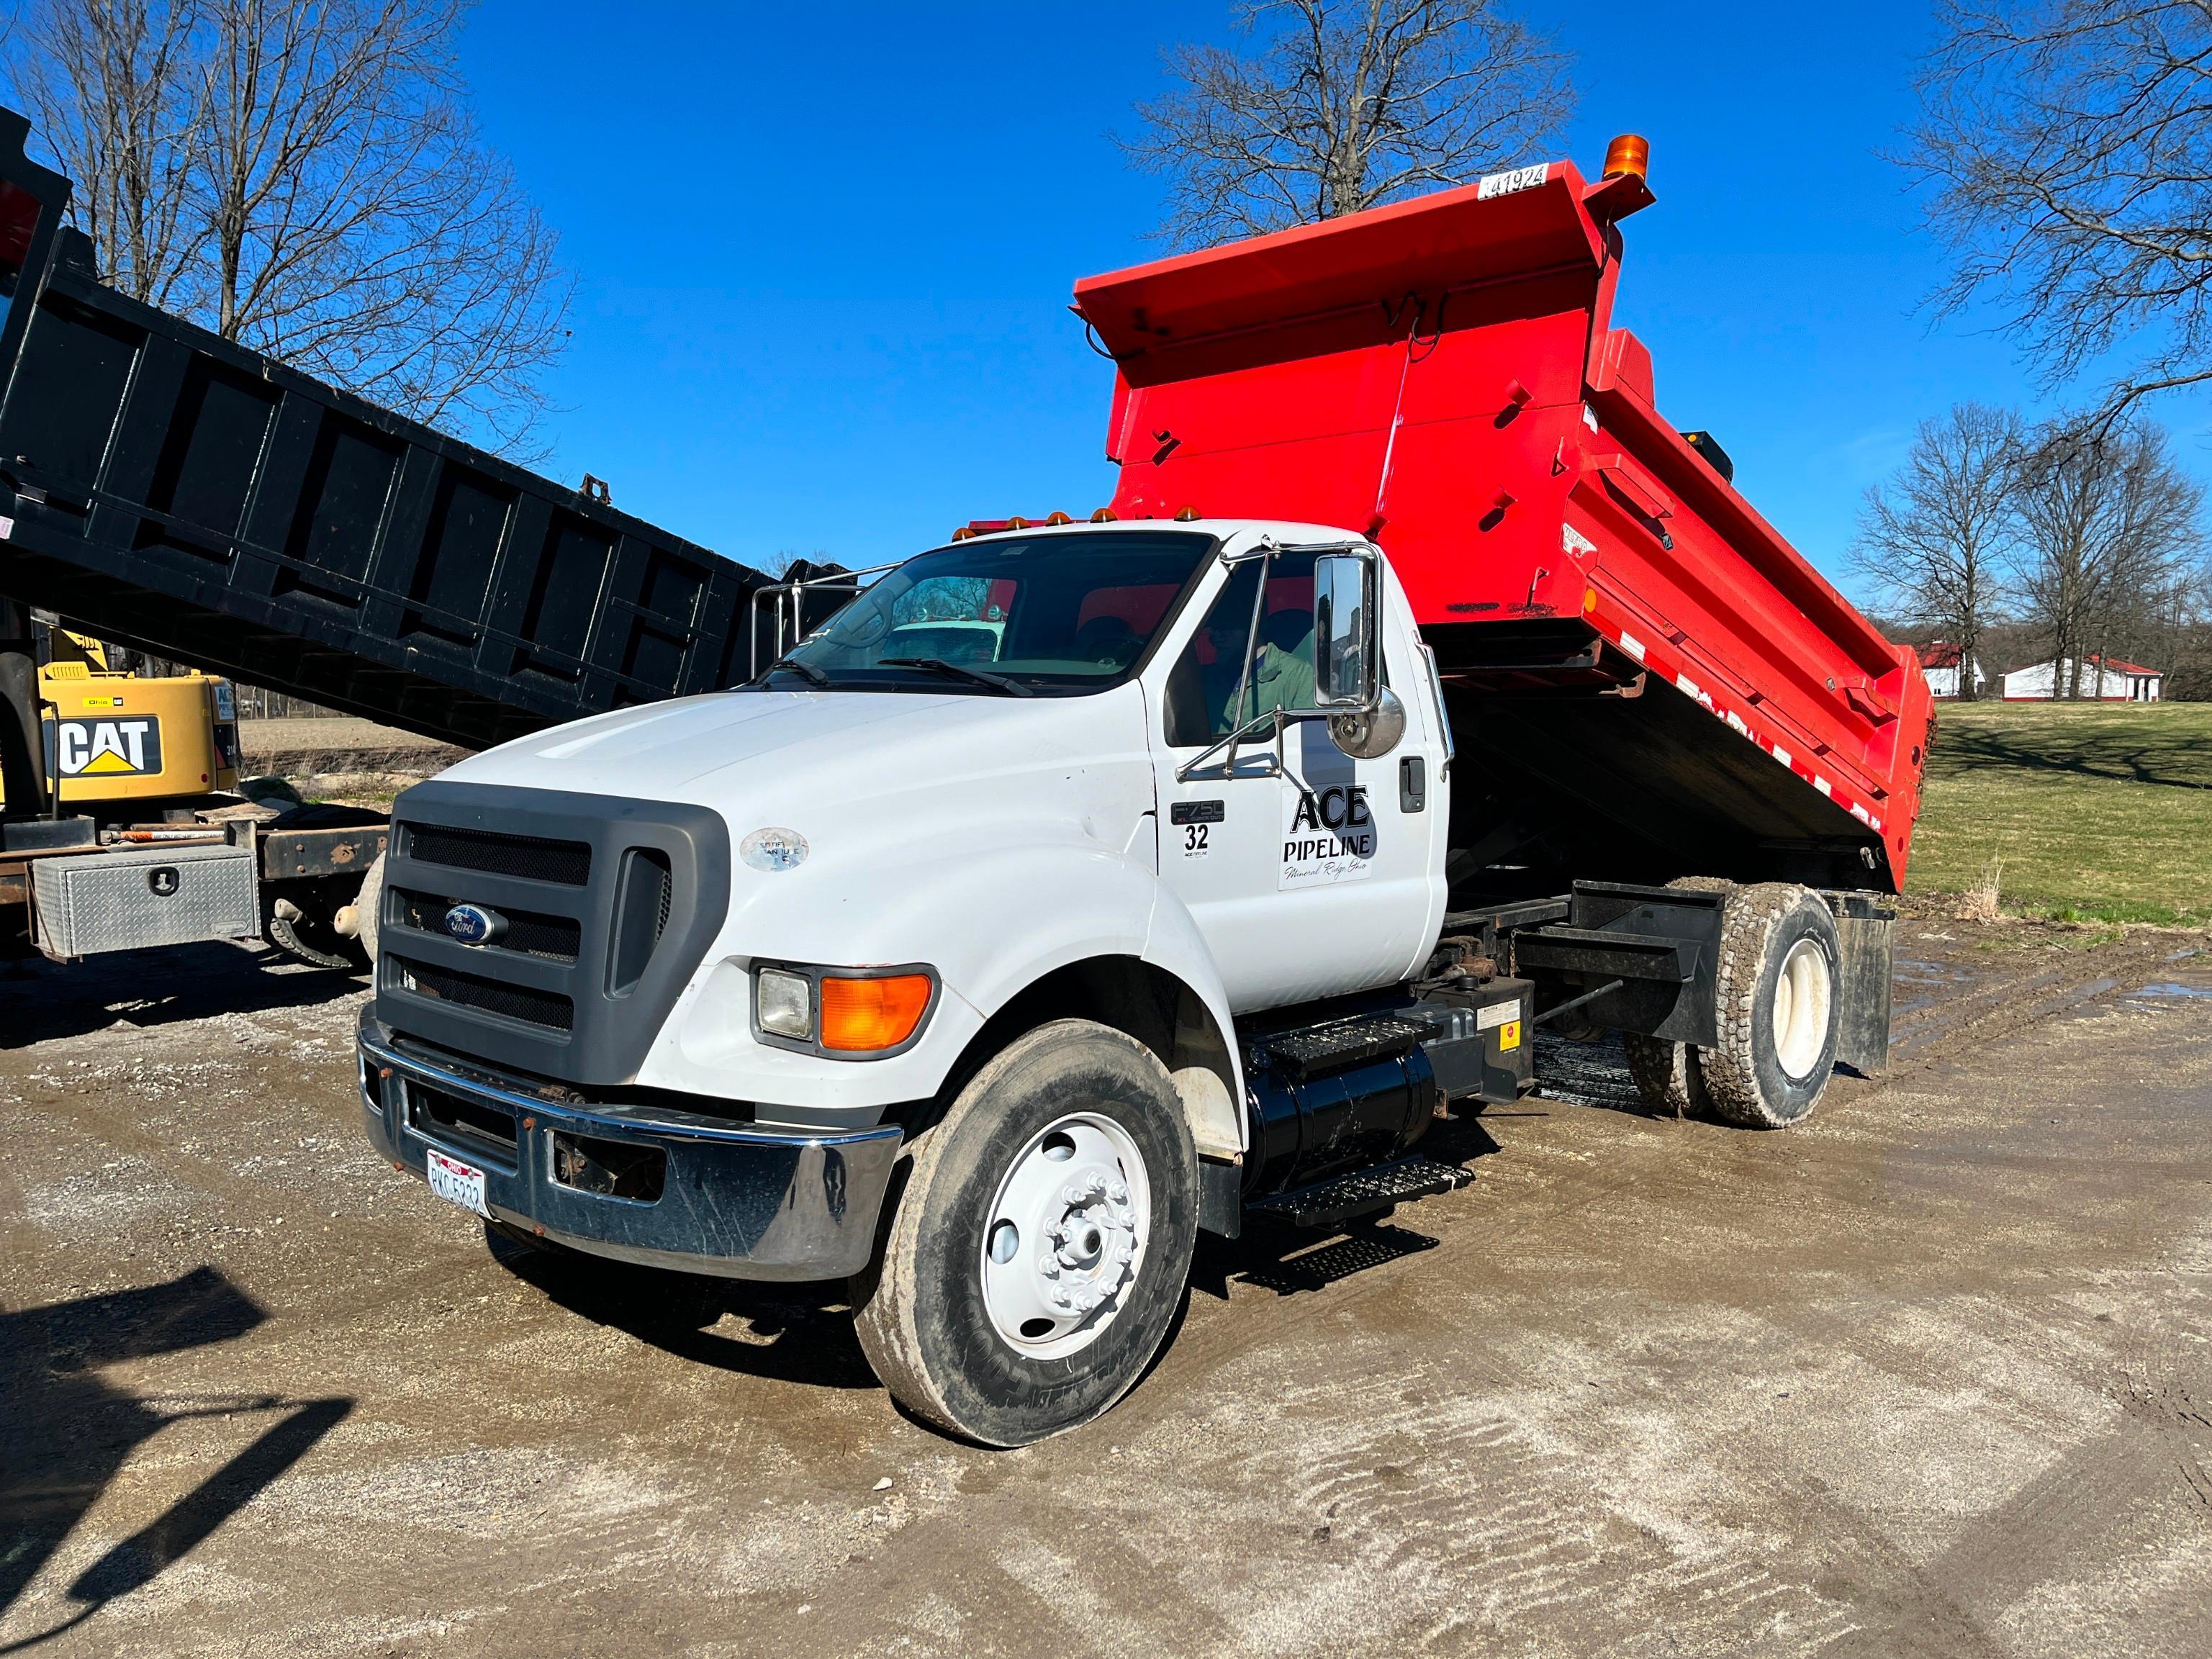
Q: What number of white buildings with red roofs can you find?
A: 2